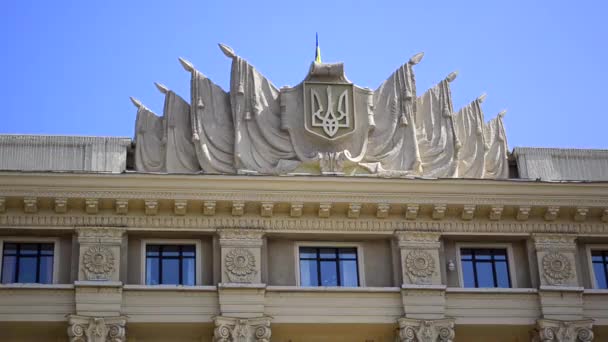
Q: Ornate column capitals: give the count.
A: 4